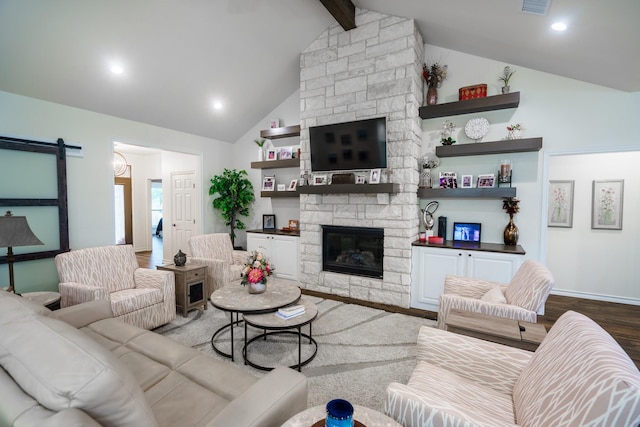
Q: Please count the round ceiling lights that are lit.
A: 3